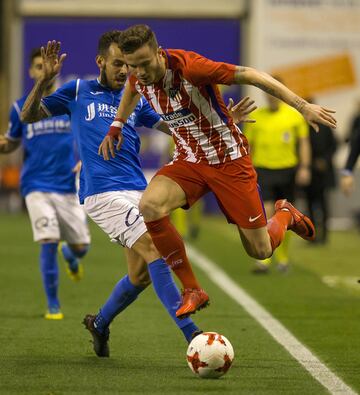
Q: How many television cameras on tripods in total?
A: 0